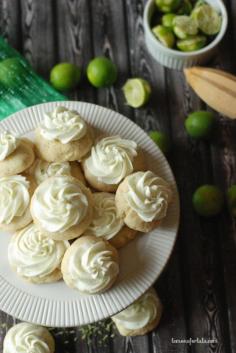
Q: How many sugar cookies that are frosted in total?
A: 12